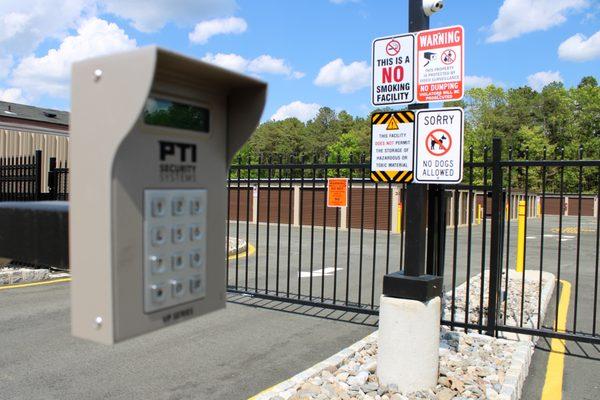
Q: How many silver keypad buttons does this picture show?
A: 12